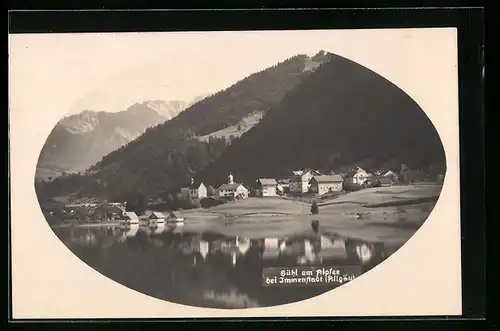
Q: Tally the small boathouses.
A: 3